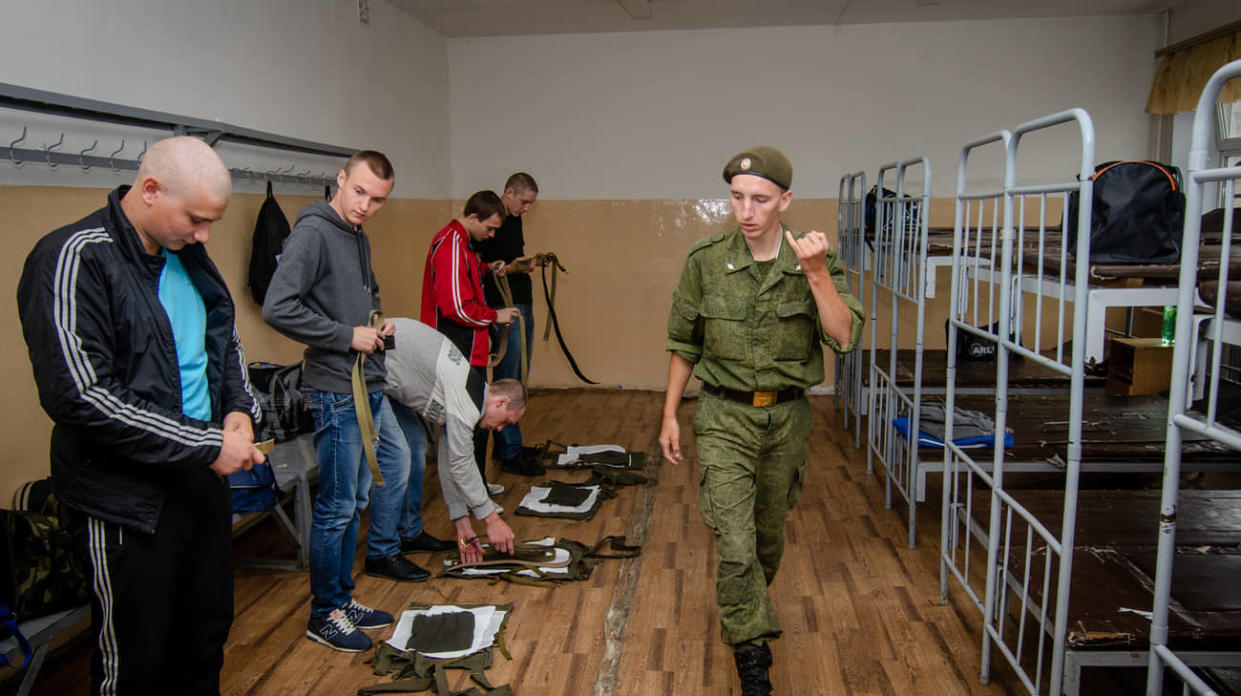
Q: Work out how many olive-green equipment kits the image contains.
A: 4